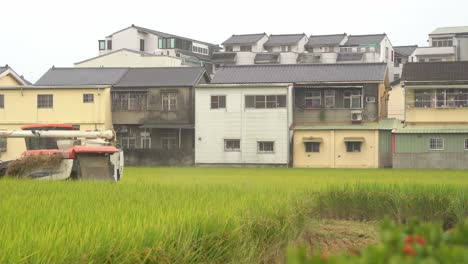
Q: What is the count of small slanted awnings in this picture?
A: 2